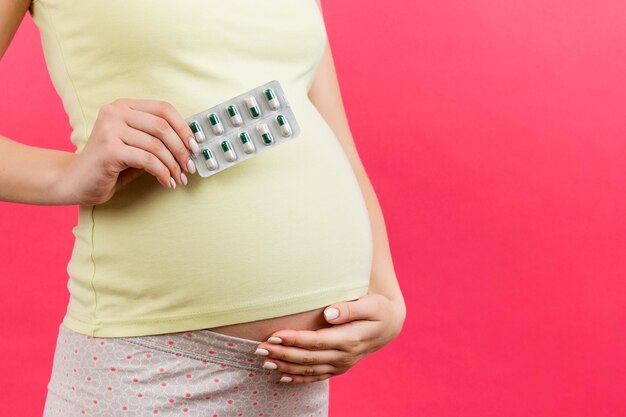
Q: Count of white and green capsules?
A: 10